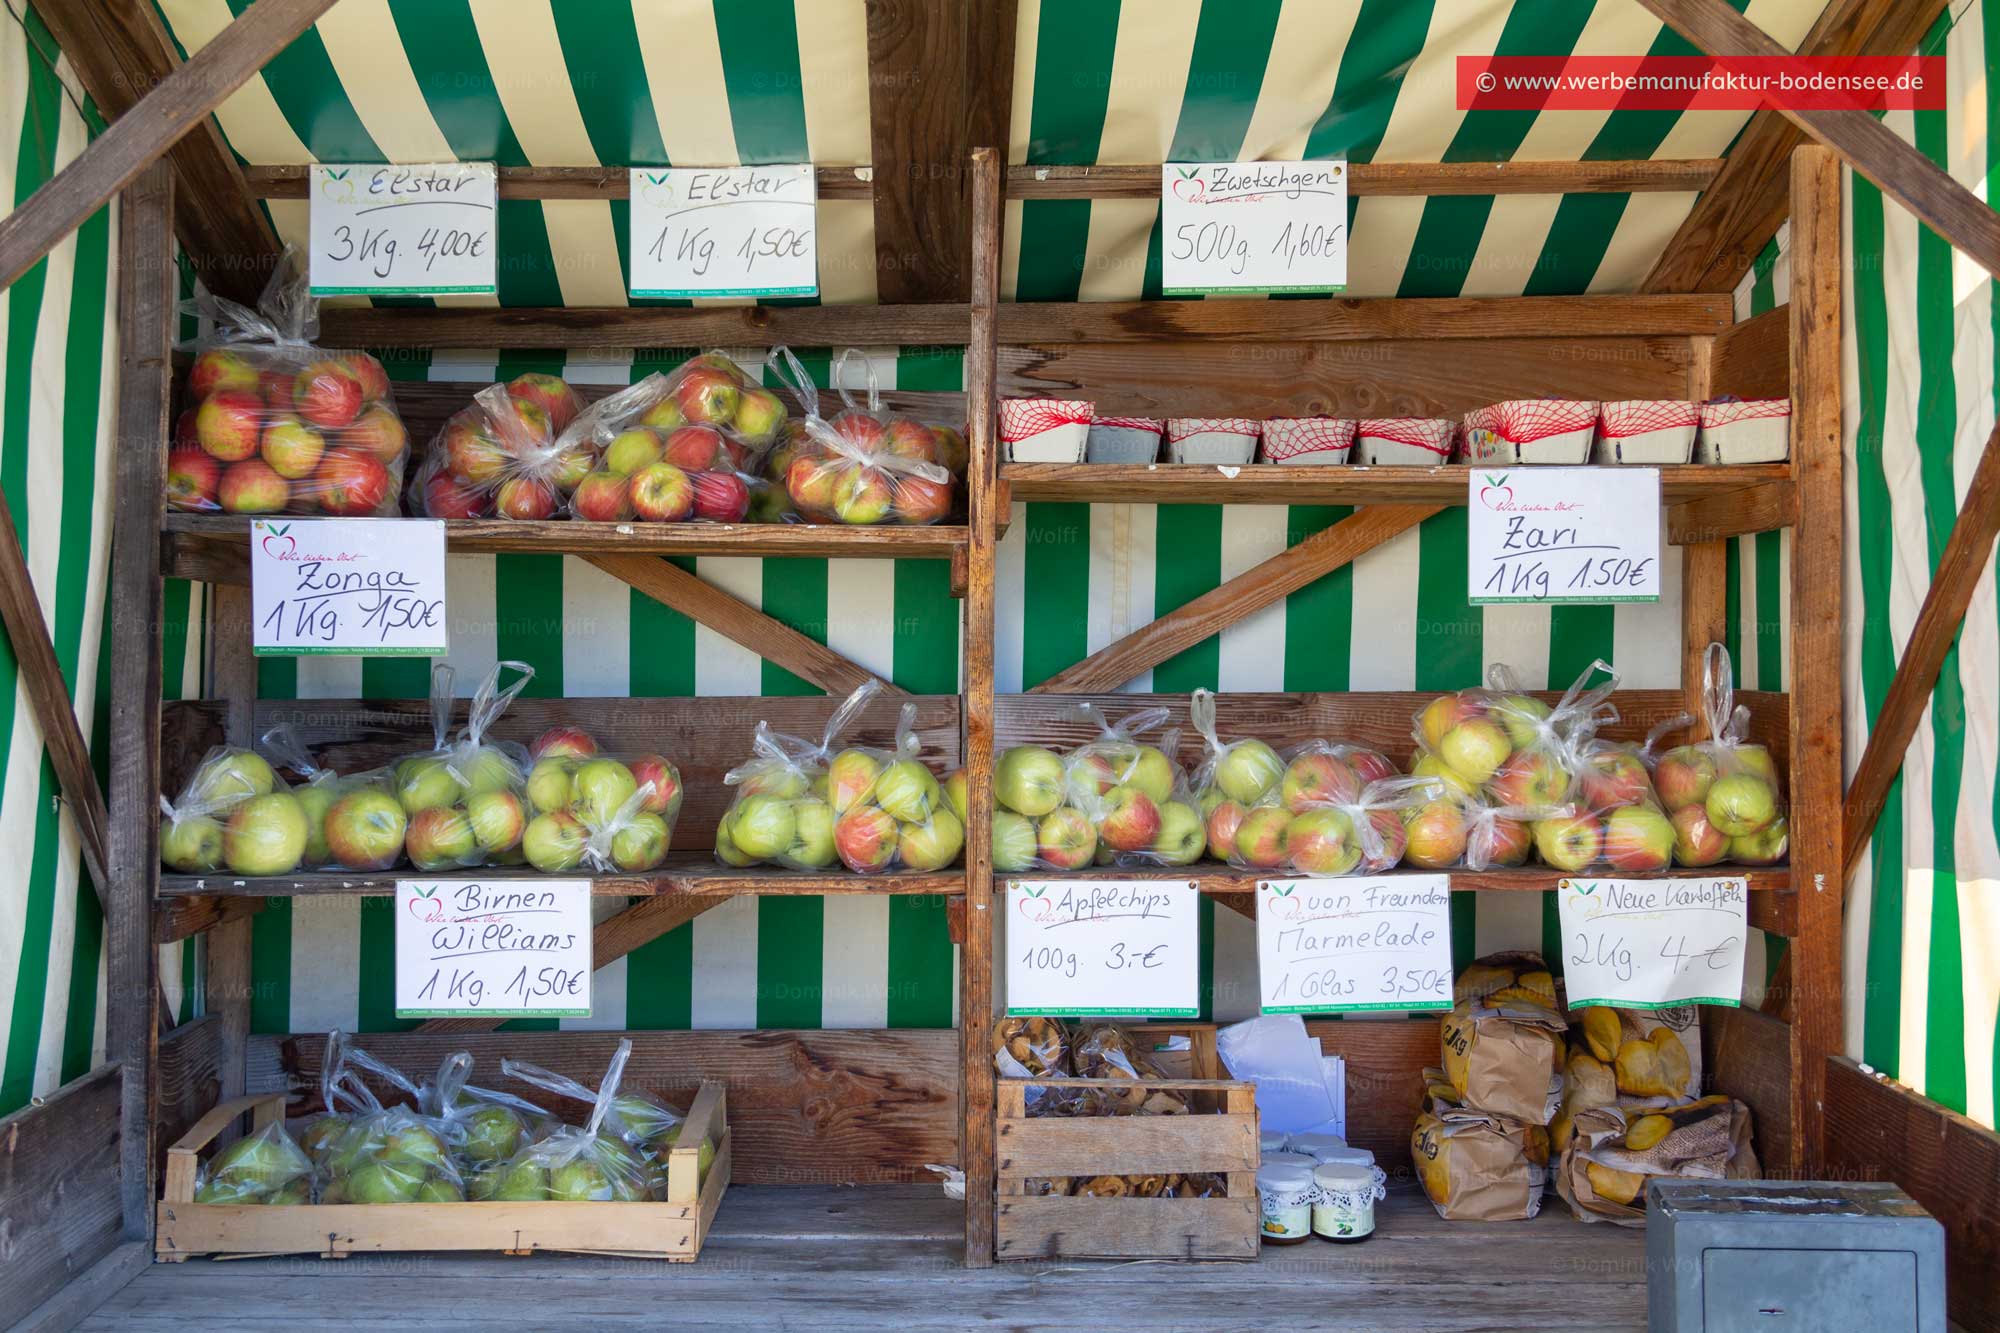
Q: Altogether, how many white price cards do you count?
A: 9